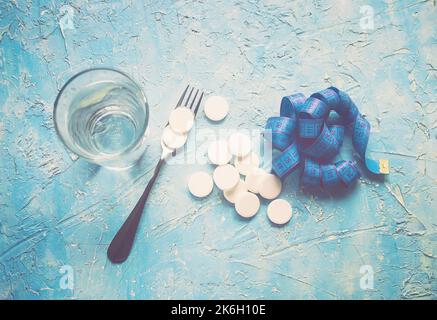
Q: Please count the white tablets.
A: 13